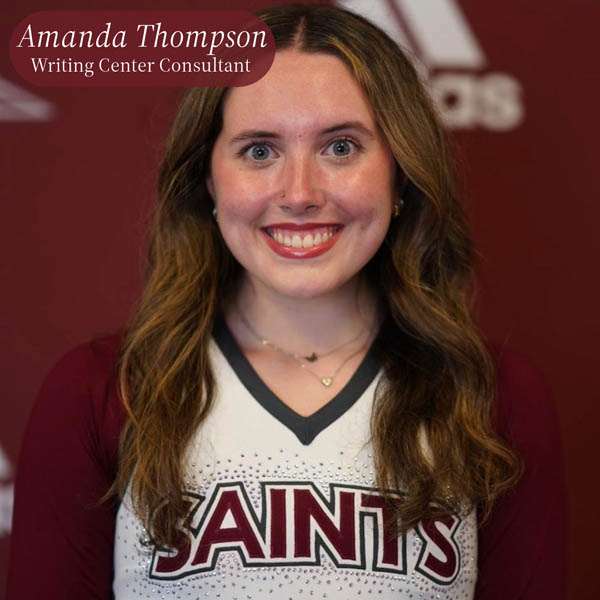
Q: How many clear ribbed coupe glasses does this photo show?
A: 0